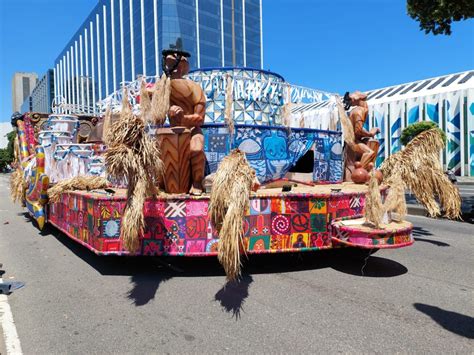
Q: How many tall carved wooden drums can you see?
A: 2